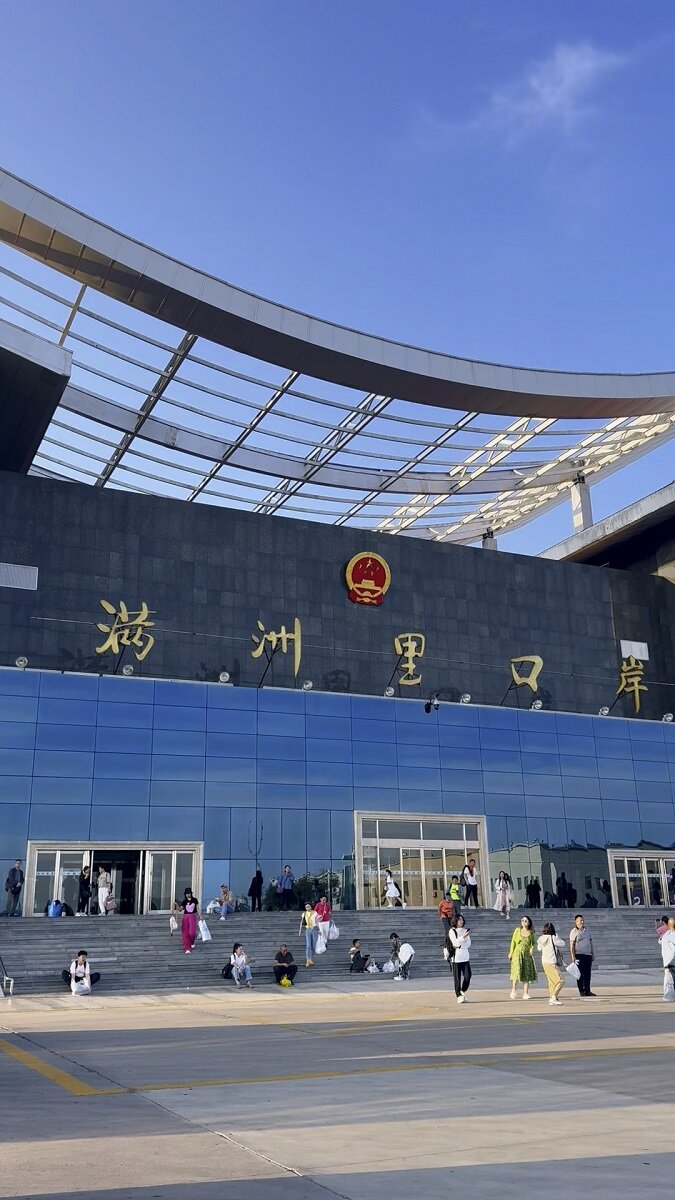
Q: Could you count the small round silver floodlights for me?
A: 9